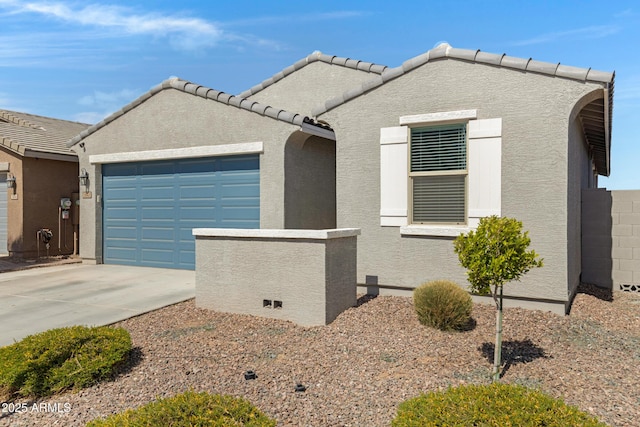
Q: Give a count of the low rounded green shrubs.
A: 4